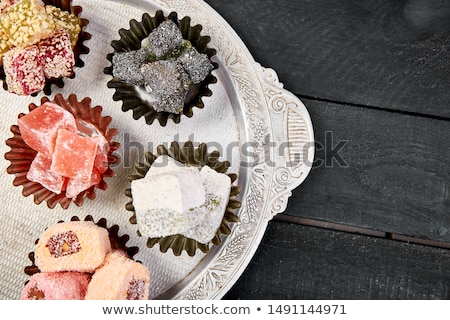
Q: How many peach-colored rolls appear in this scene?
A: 2